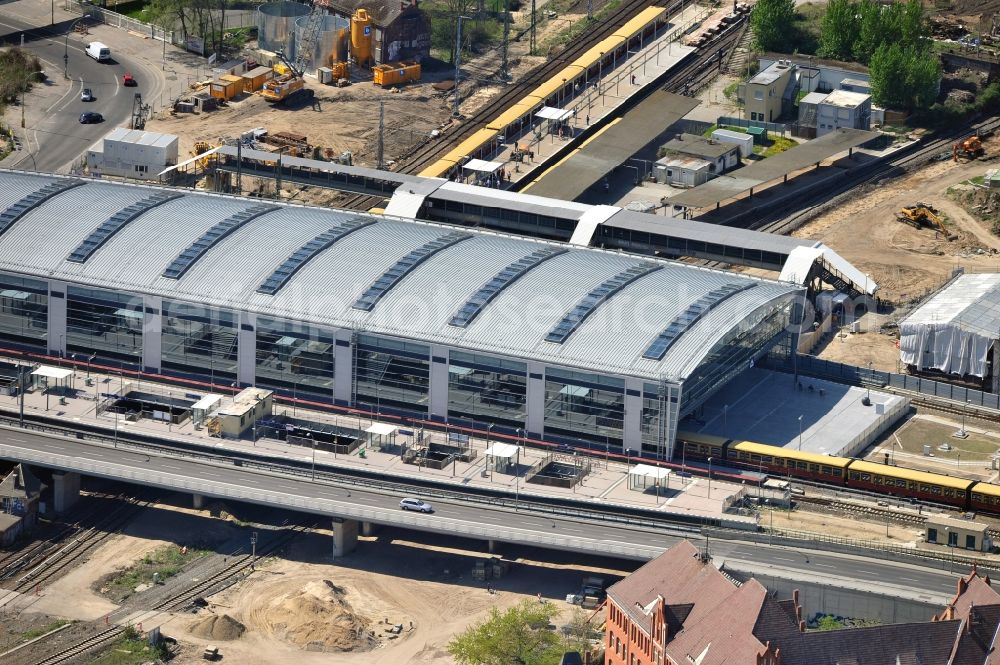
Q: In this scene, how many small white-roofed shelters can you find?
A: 7